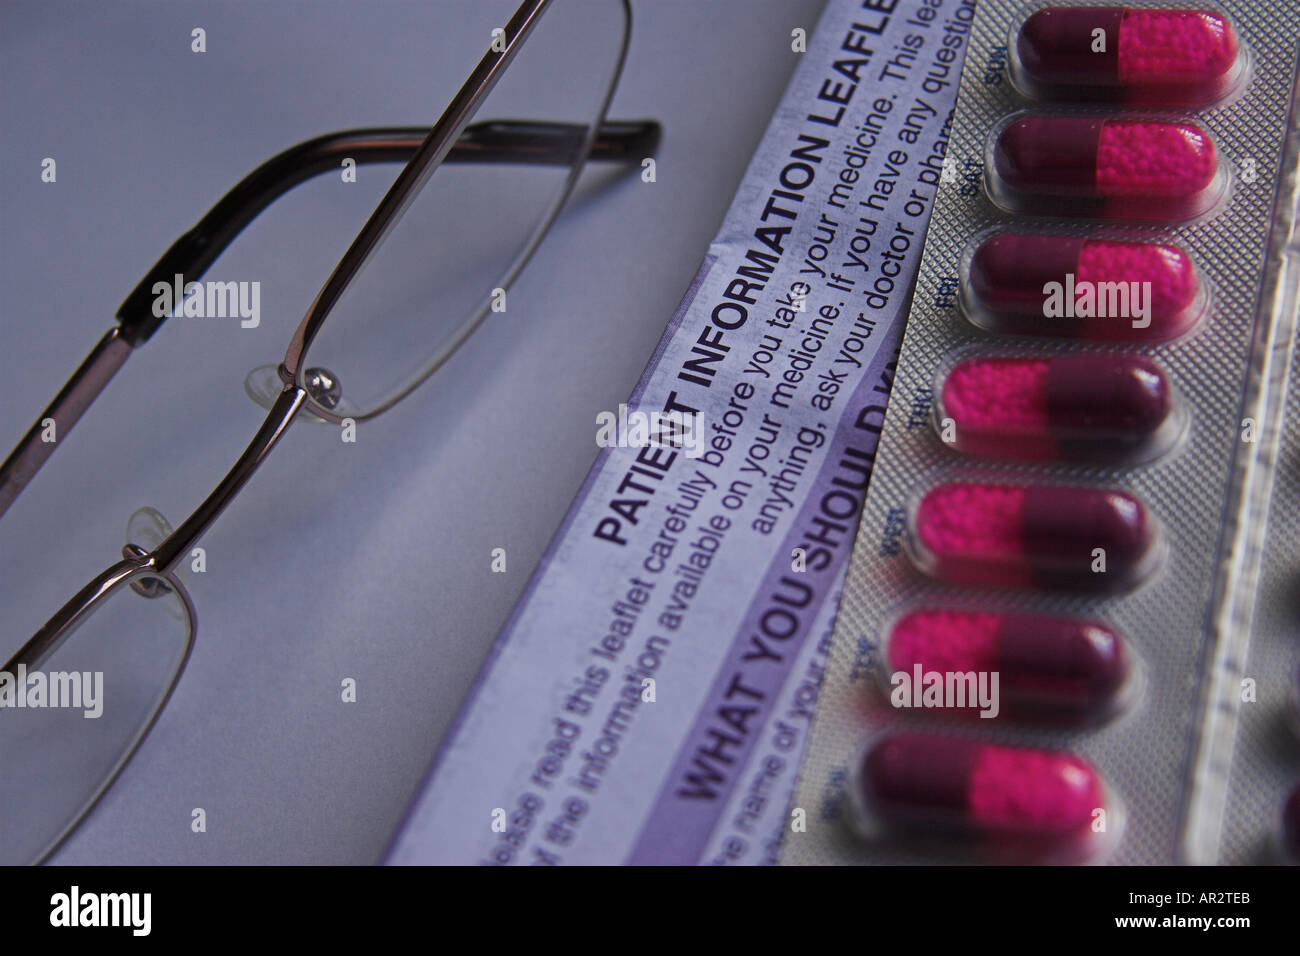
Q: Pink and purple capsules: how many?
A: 7